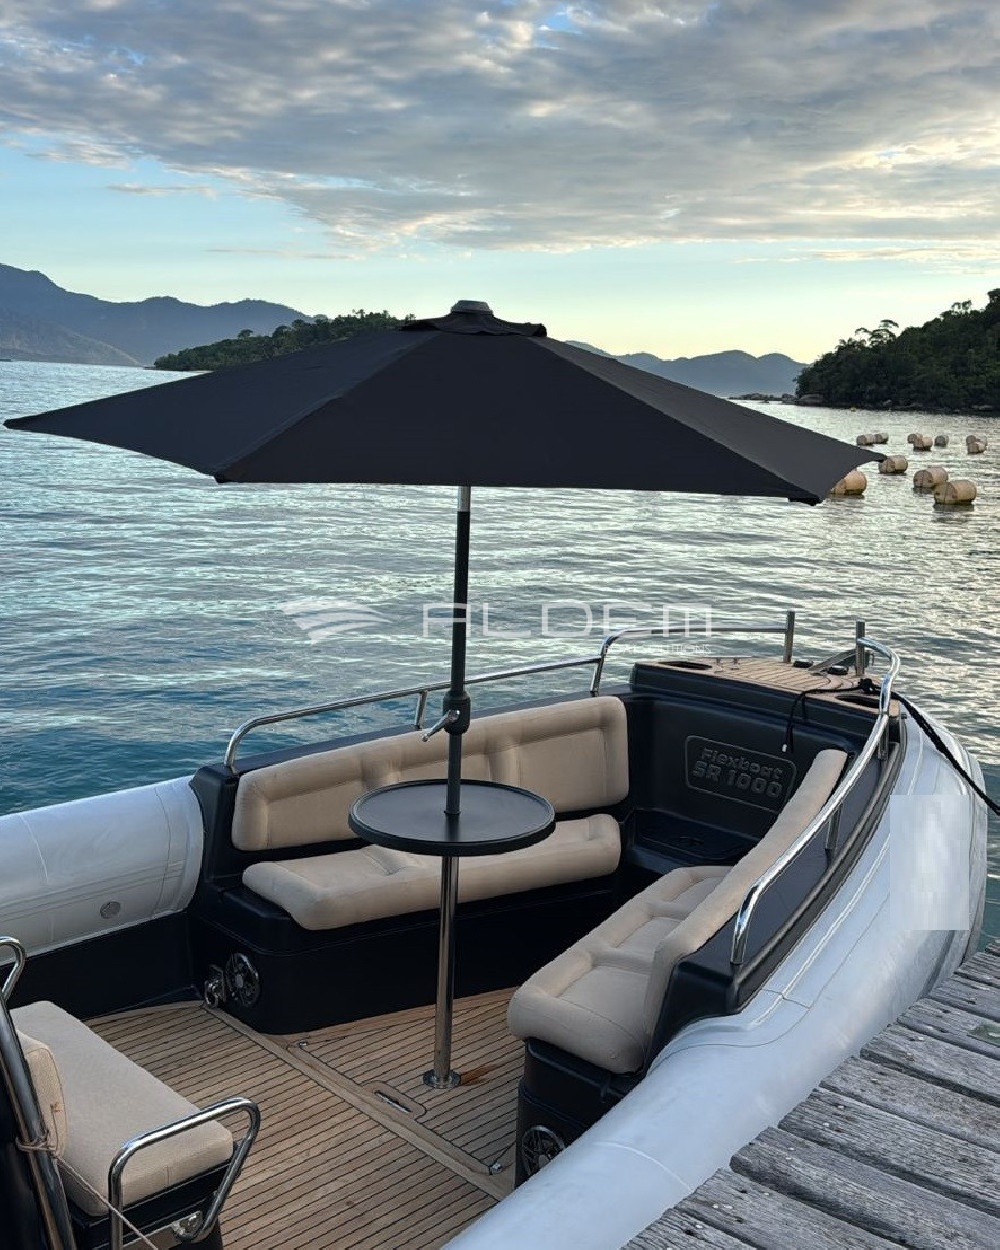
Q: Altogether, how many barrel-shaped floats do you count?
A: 11